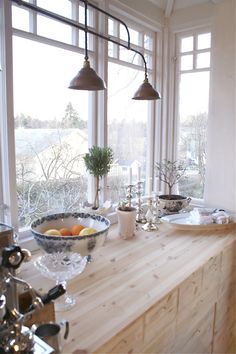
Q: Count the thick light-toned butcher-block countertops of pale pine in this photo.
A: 1